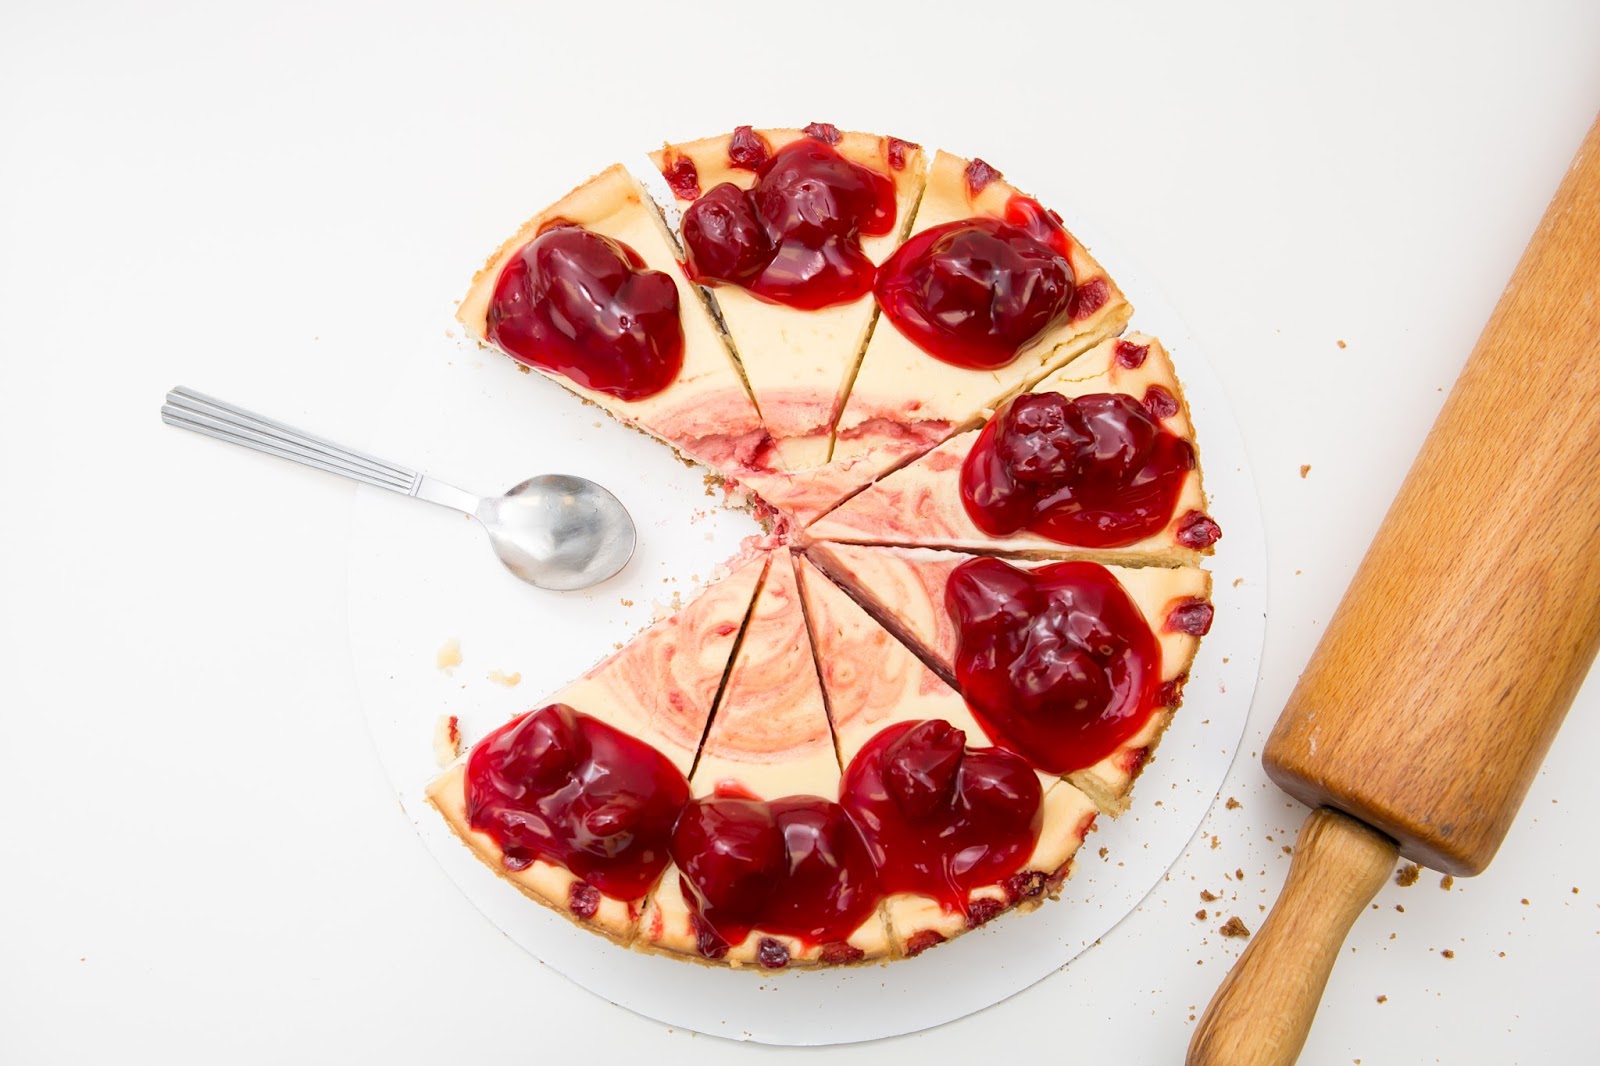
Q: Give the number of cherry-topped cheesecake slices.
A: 8